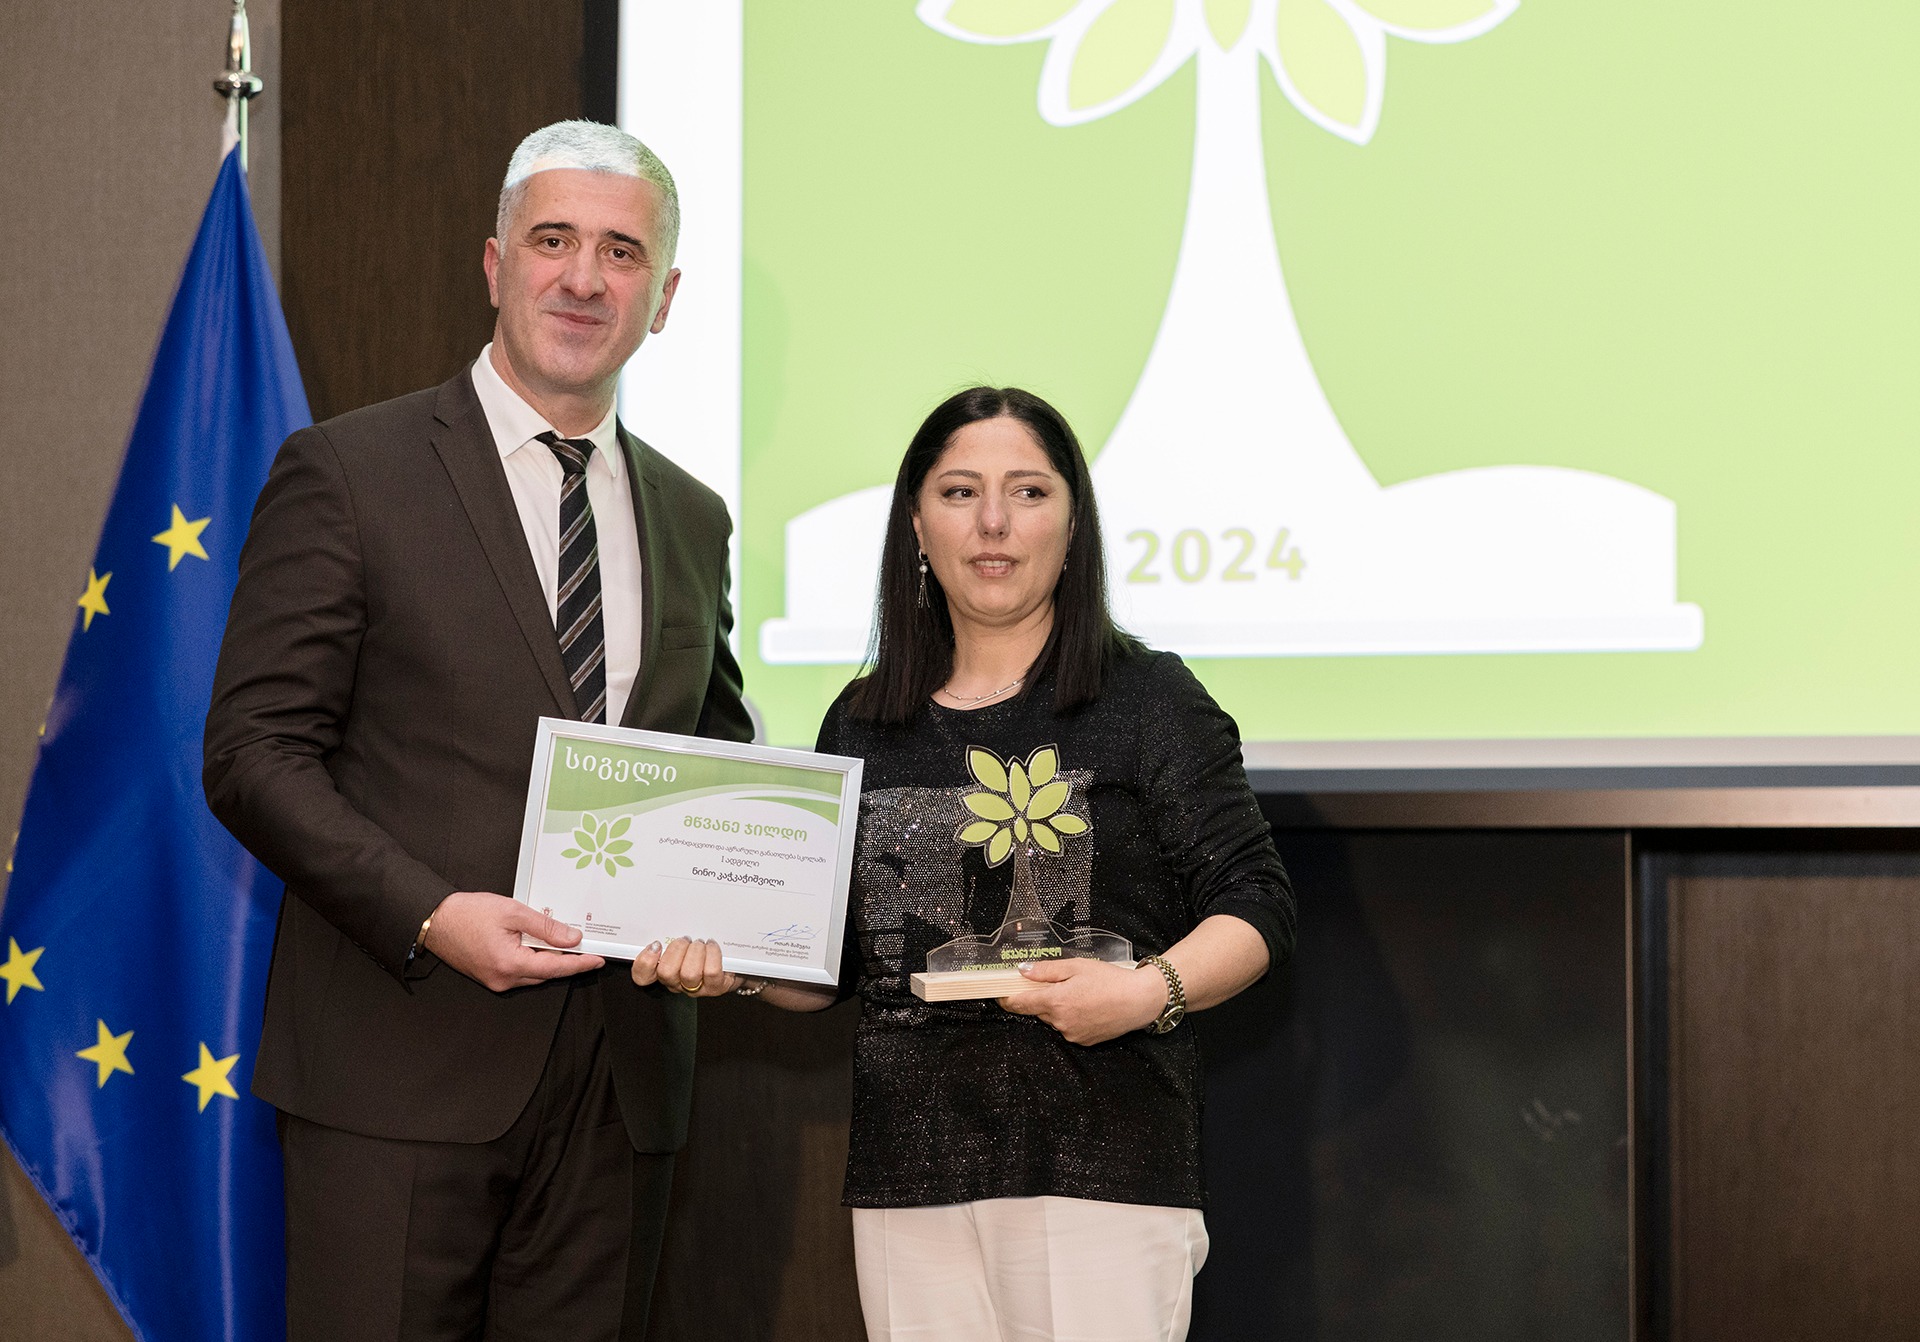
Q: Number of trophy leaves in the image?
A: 10